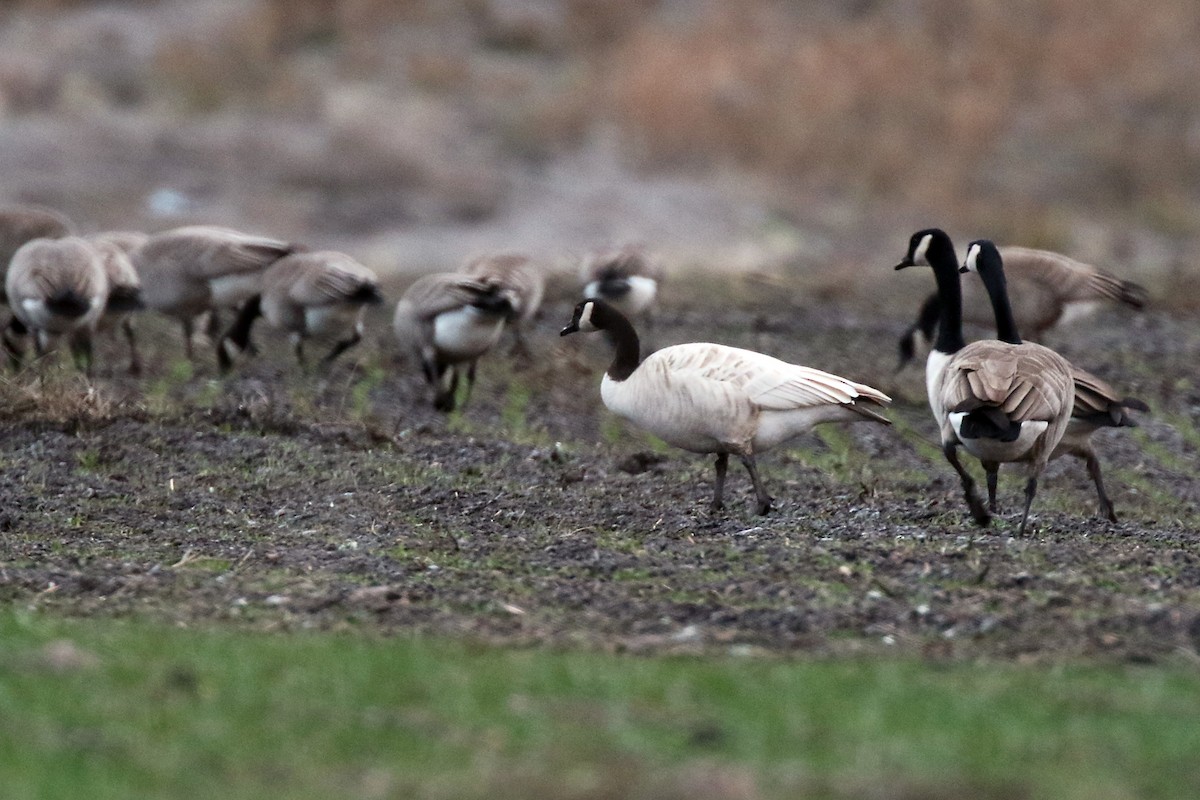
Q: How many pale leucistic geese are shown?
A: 1